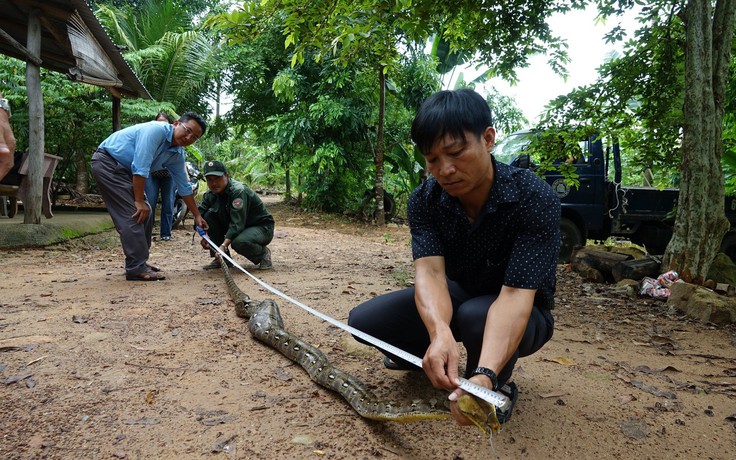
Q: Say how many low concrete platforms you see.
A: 1